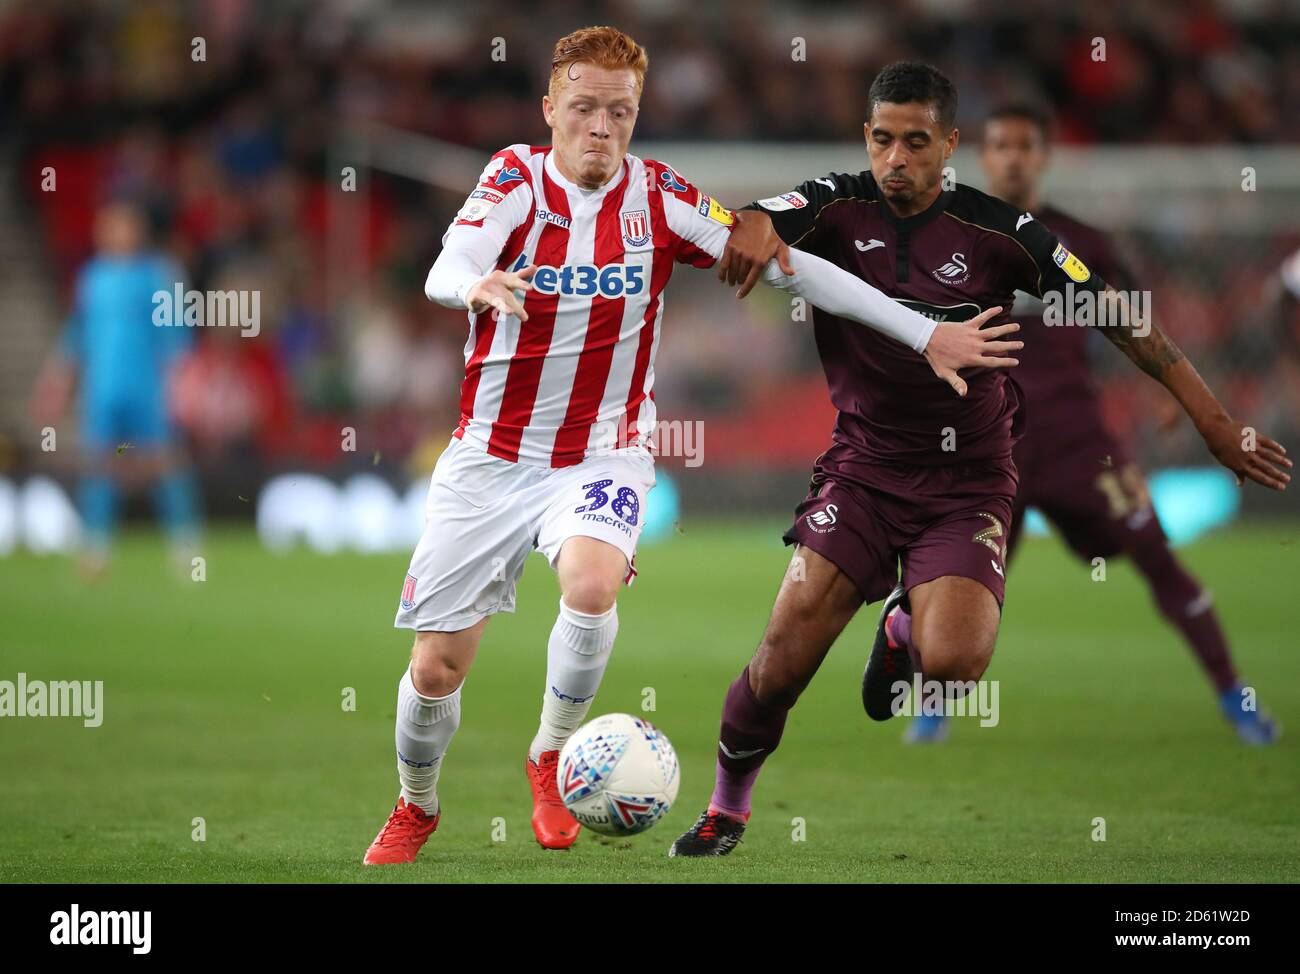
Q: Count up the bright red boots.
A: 2